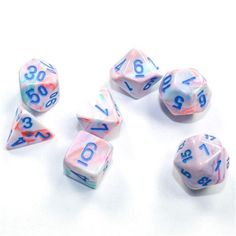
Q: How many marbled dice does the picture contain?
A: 7